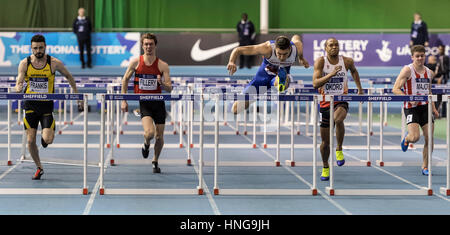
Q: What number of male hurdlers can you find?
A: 5